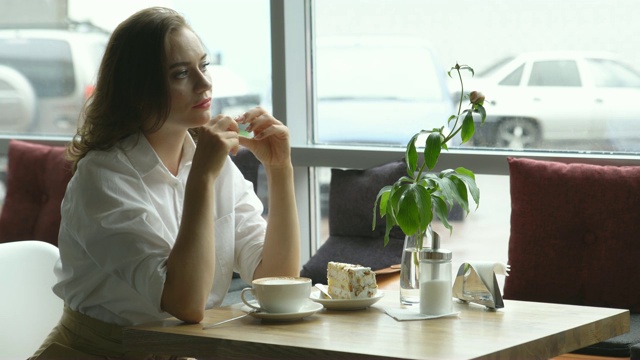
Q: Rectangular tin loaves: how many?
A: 0